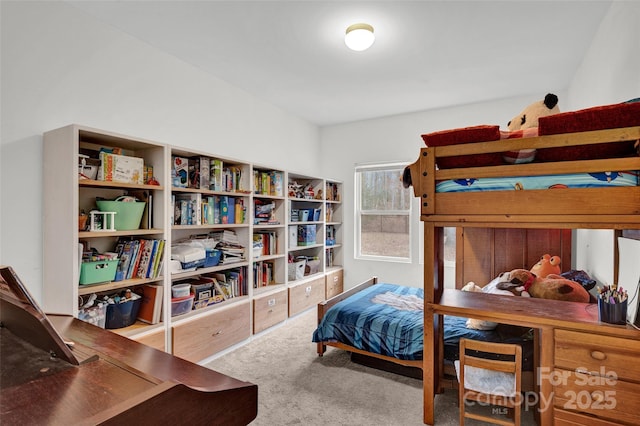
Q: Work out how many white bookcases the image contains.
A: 5